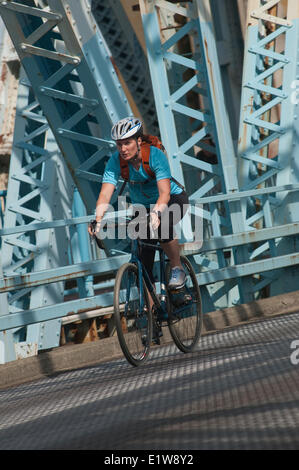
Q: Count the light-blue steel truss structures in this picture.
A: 4